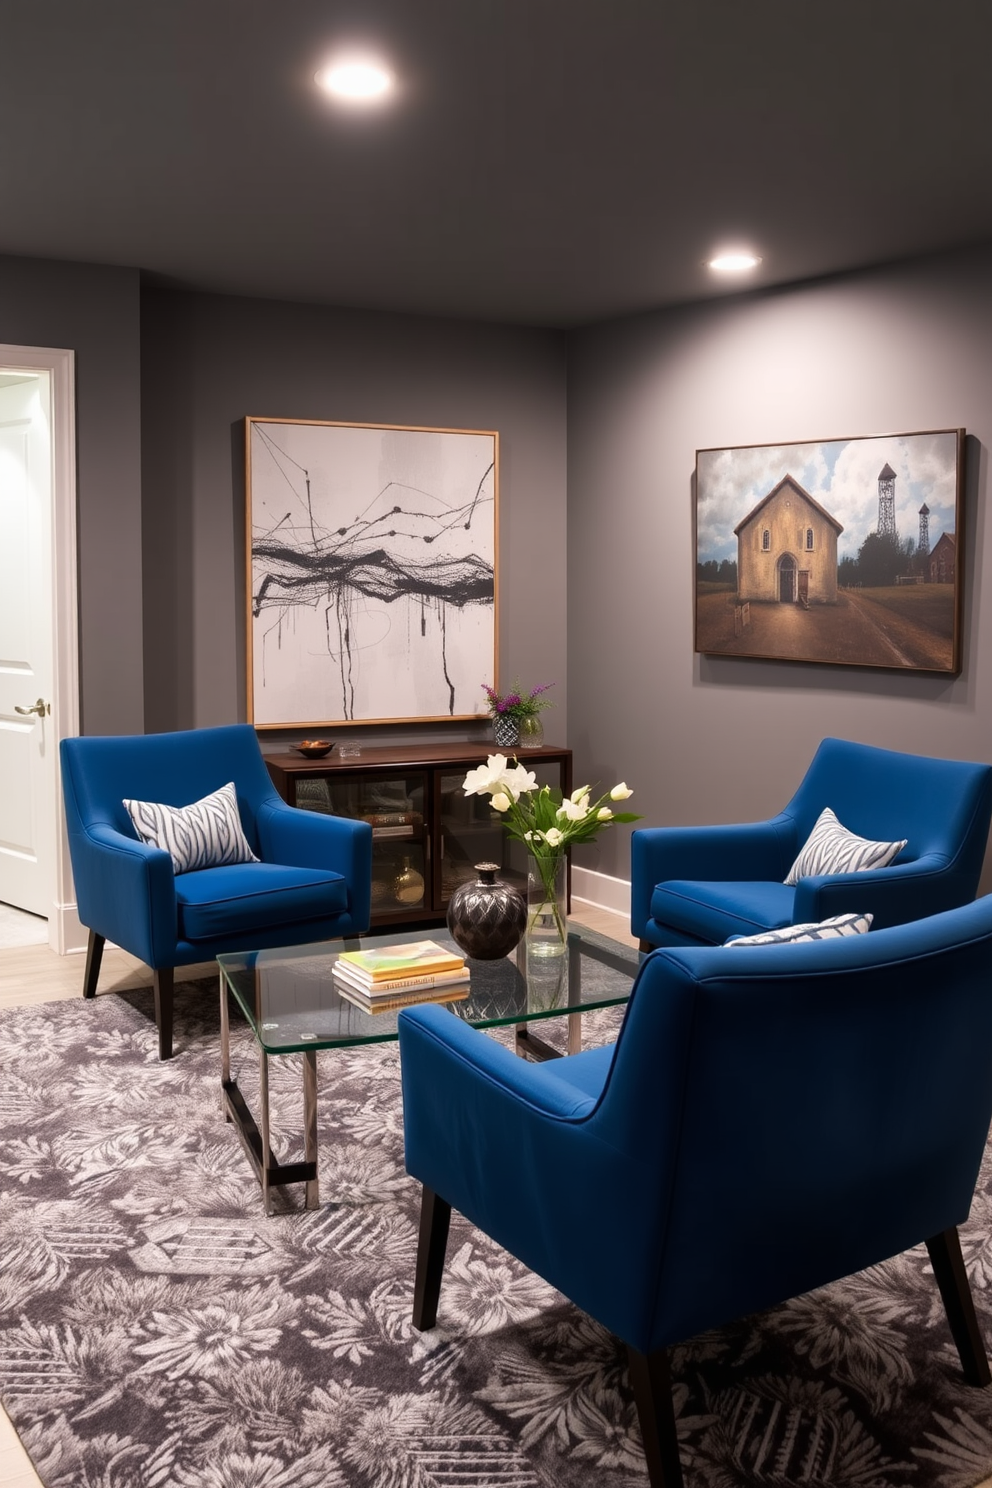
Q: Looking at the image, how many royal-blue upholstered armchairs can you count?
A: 3